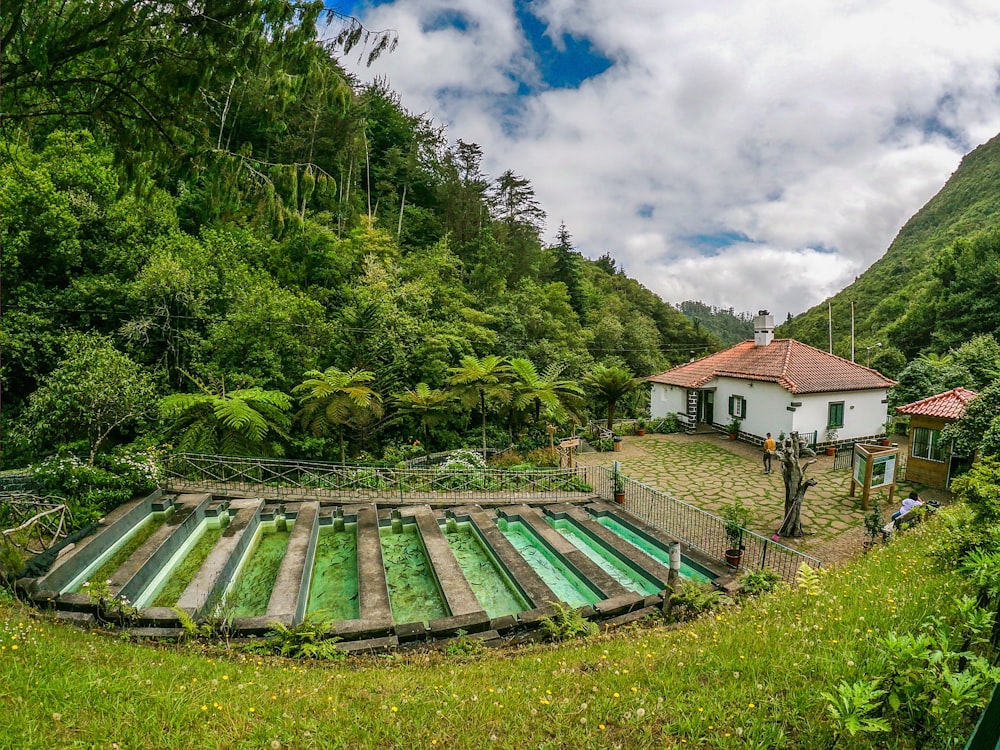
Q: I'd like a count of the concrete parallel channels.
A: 9